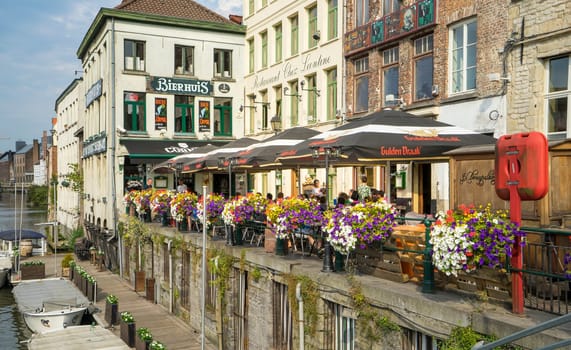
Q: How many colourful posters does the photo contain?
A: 2